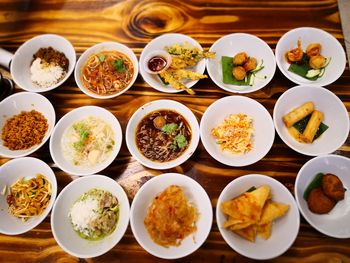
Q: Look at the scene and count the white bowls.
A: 15